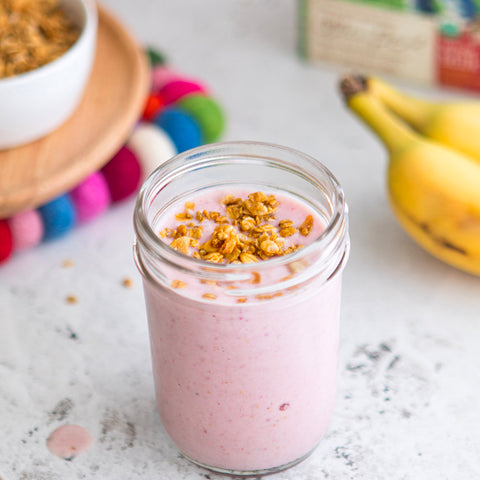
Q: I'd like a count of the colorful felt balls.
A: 12